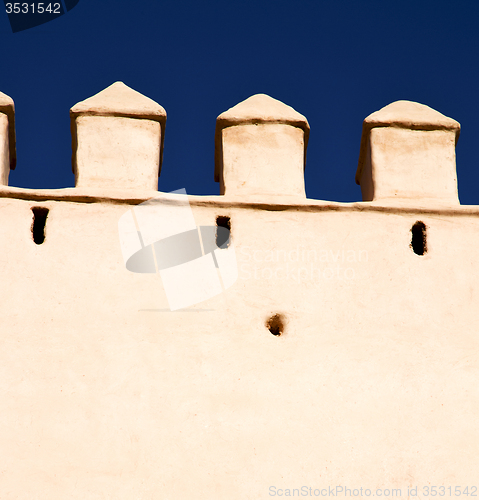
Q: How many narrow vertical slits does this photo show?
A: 3